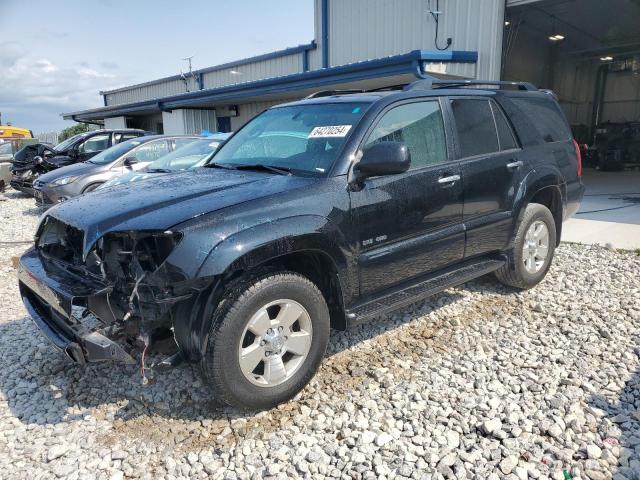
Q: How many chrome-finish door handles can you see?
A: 2